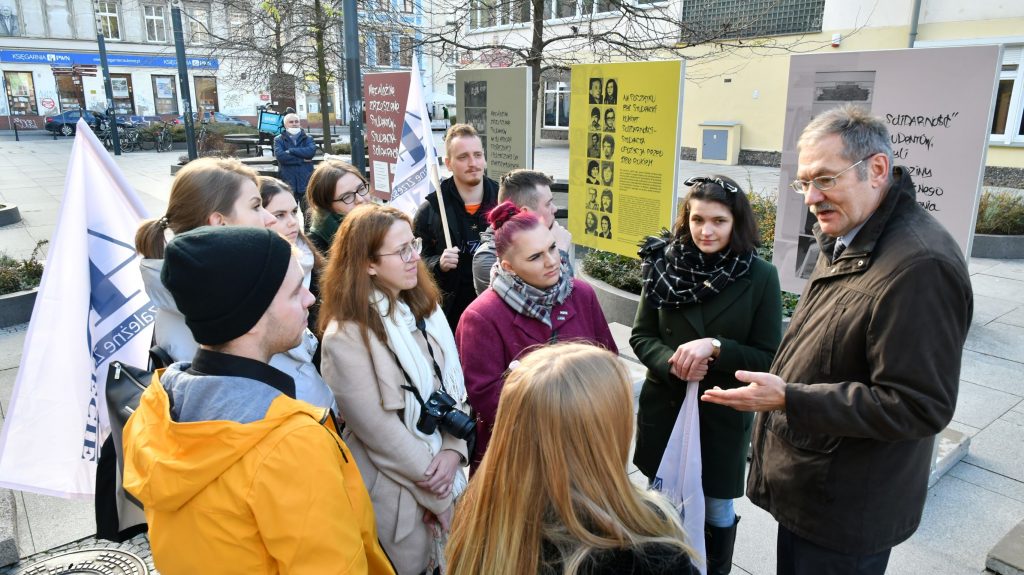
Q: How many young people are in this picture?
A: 10